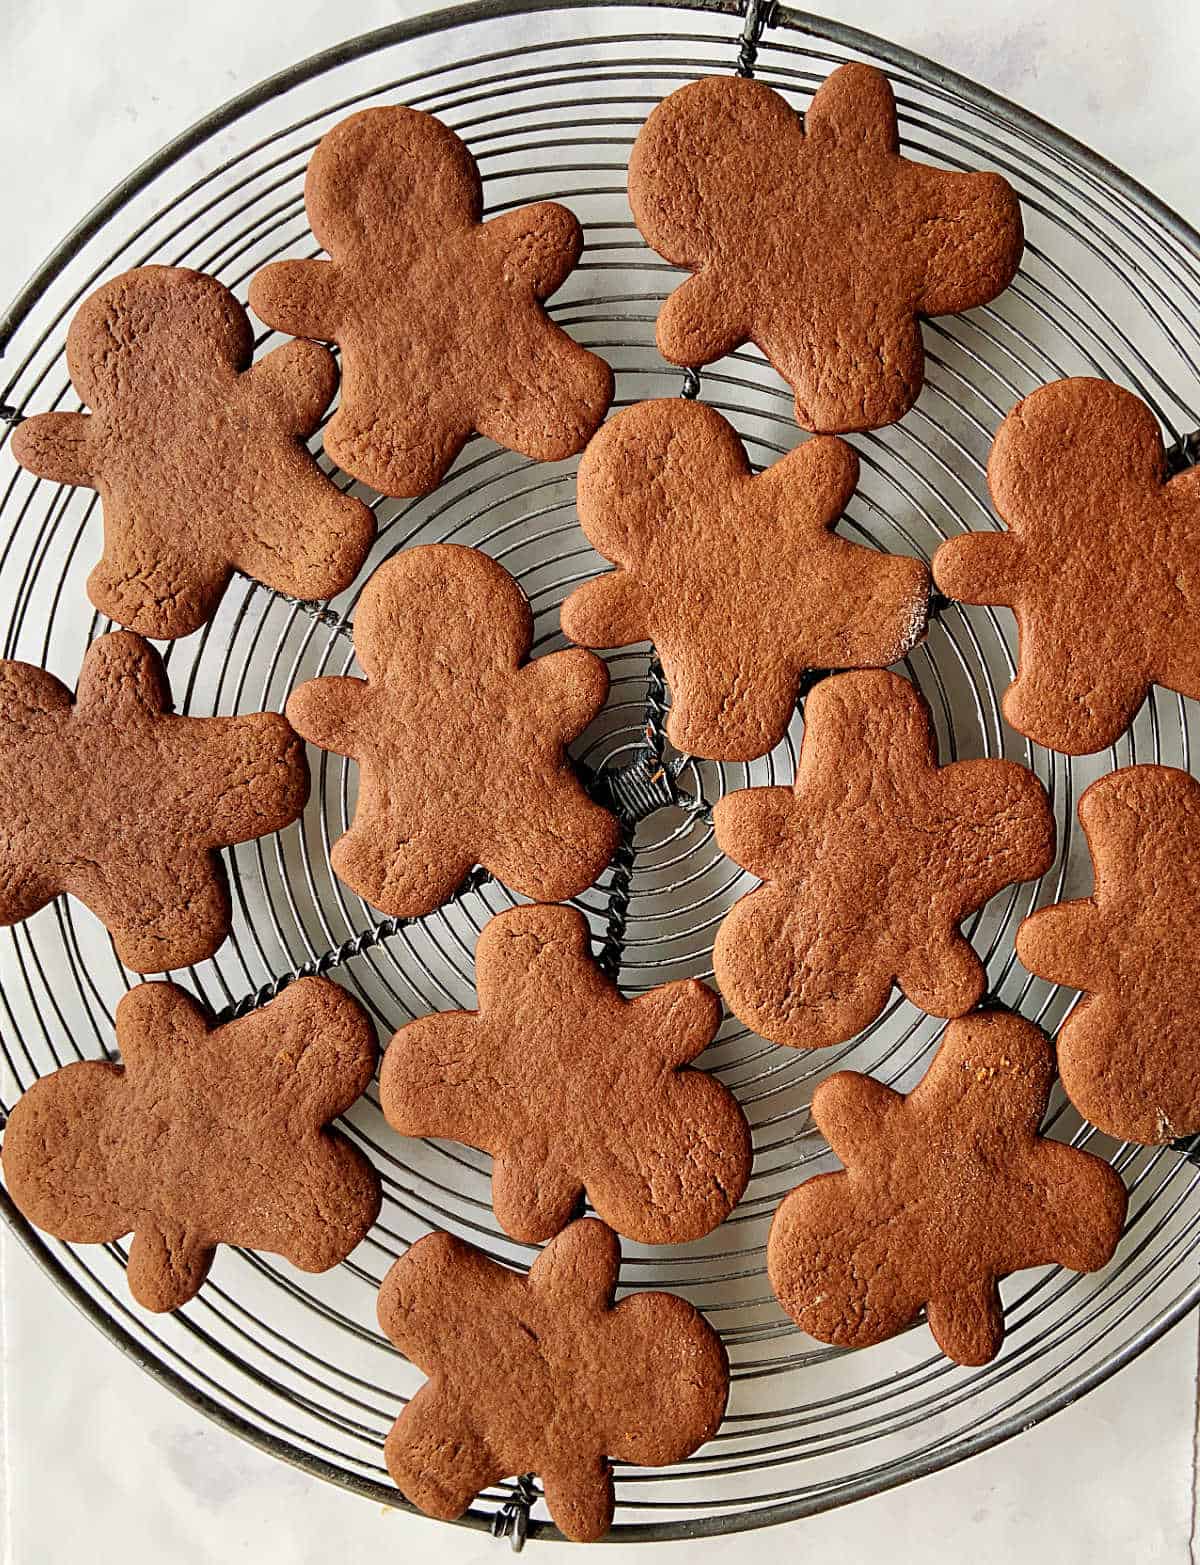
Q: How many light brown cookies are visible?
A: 13